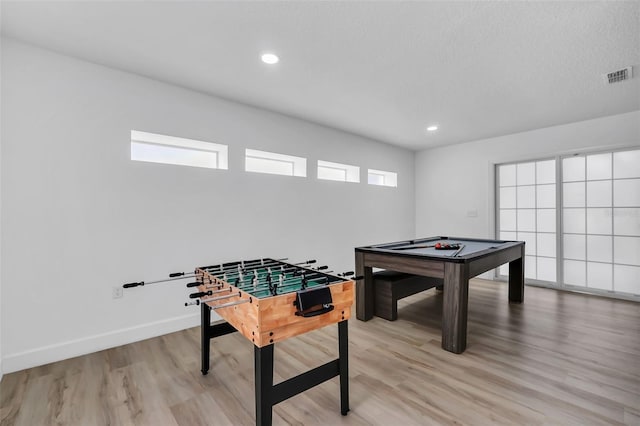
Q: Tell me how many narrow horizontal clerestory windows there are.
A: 4